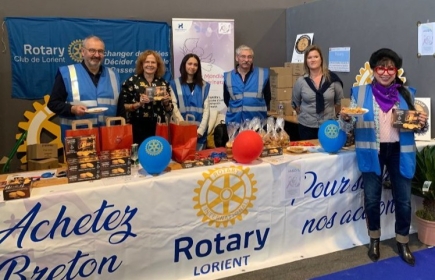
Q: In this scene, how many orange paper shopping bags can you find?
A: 4